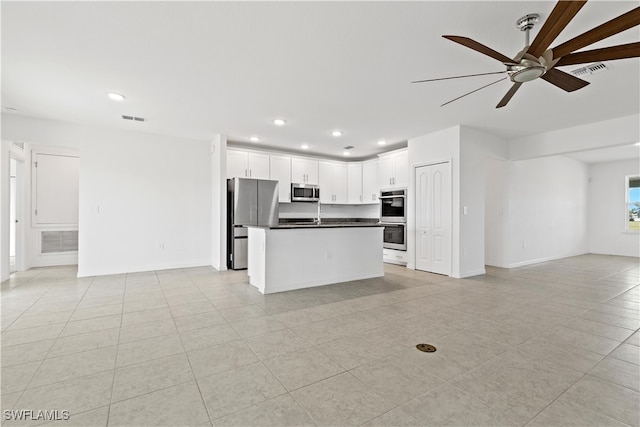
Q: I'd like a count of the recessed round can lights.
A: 7